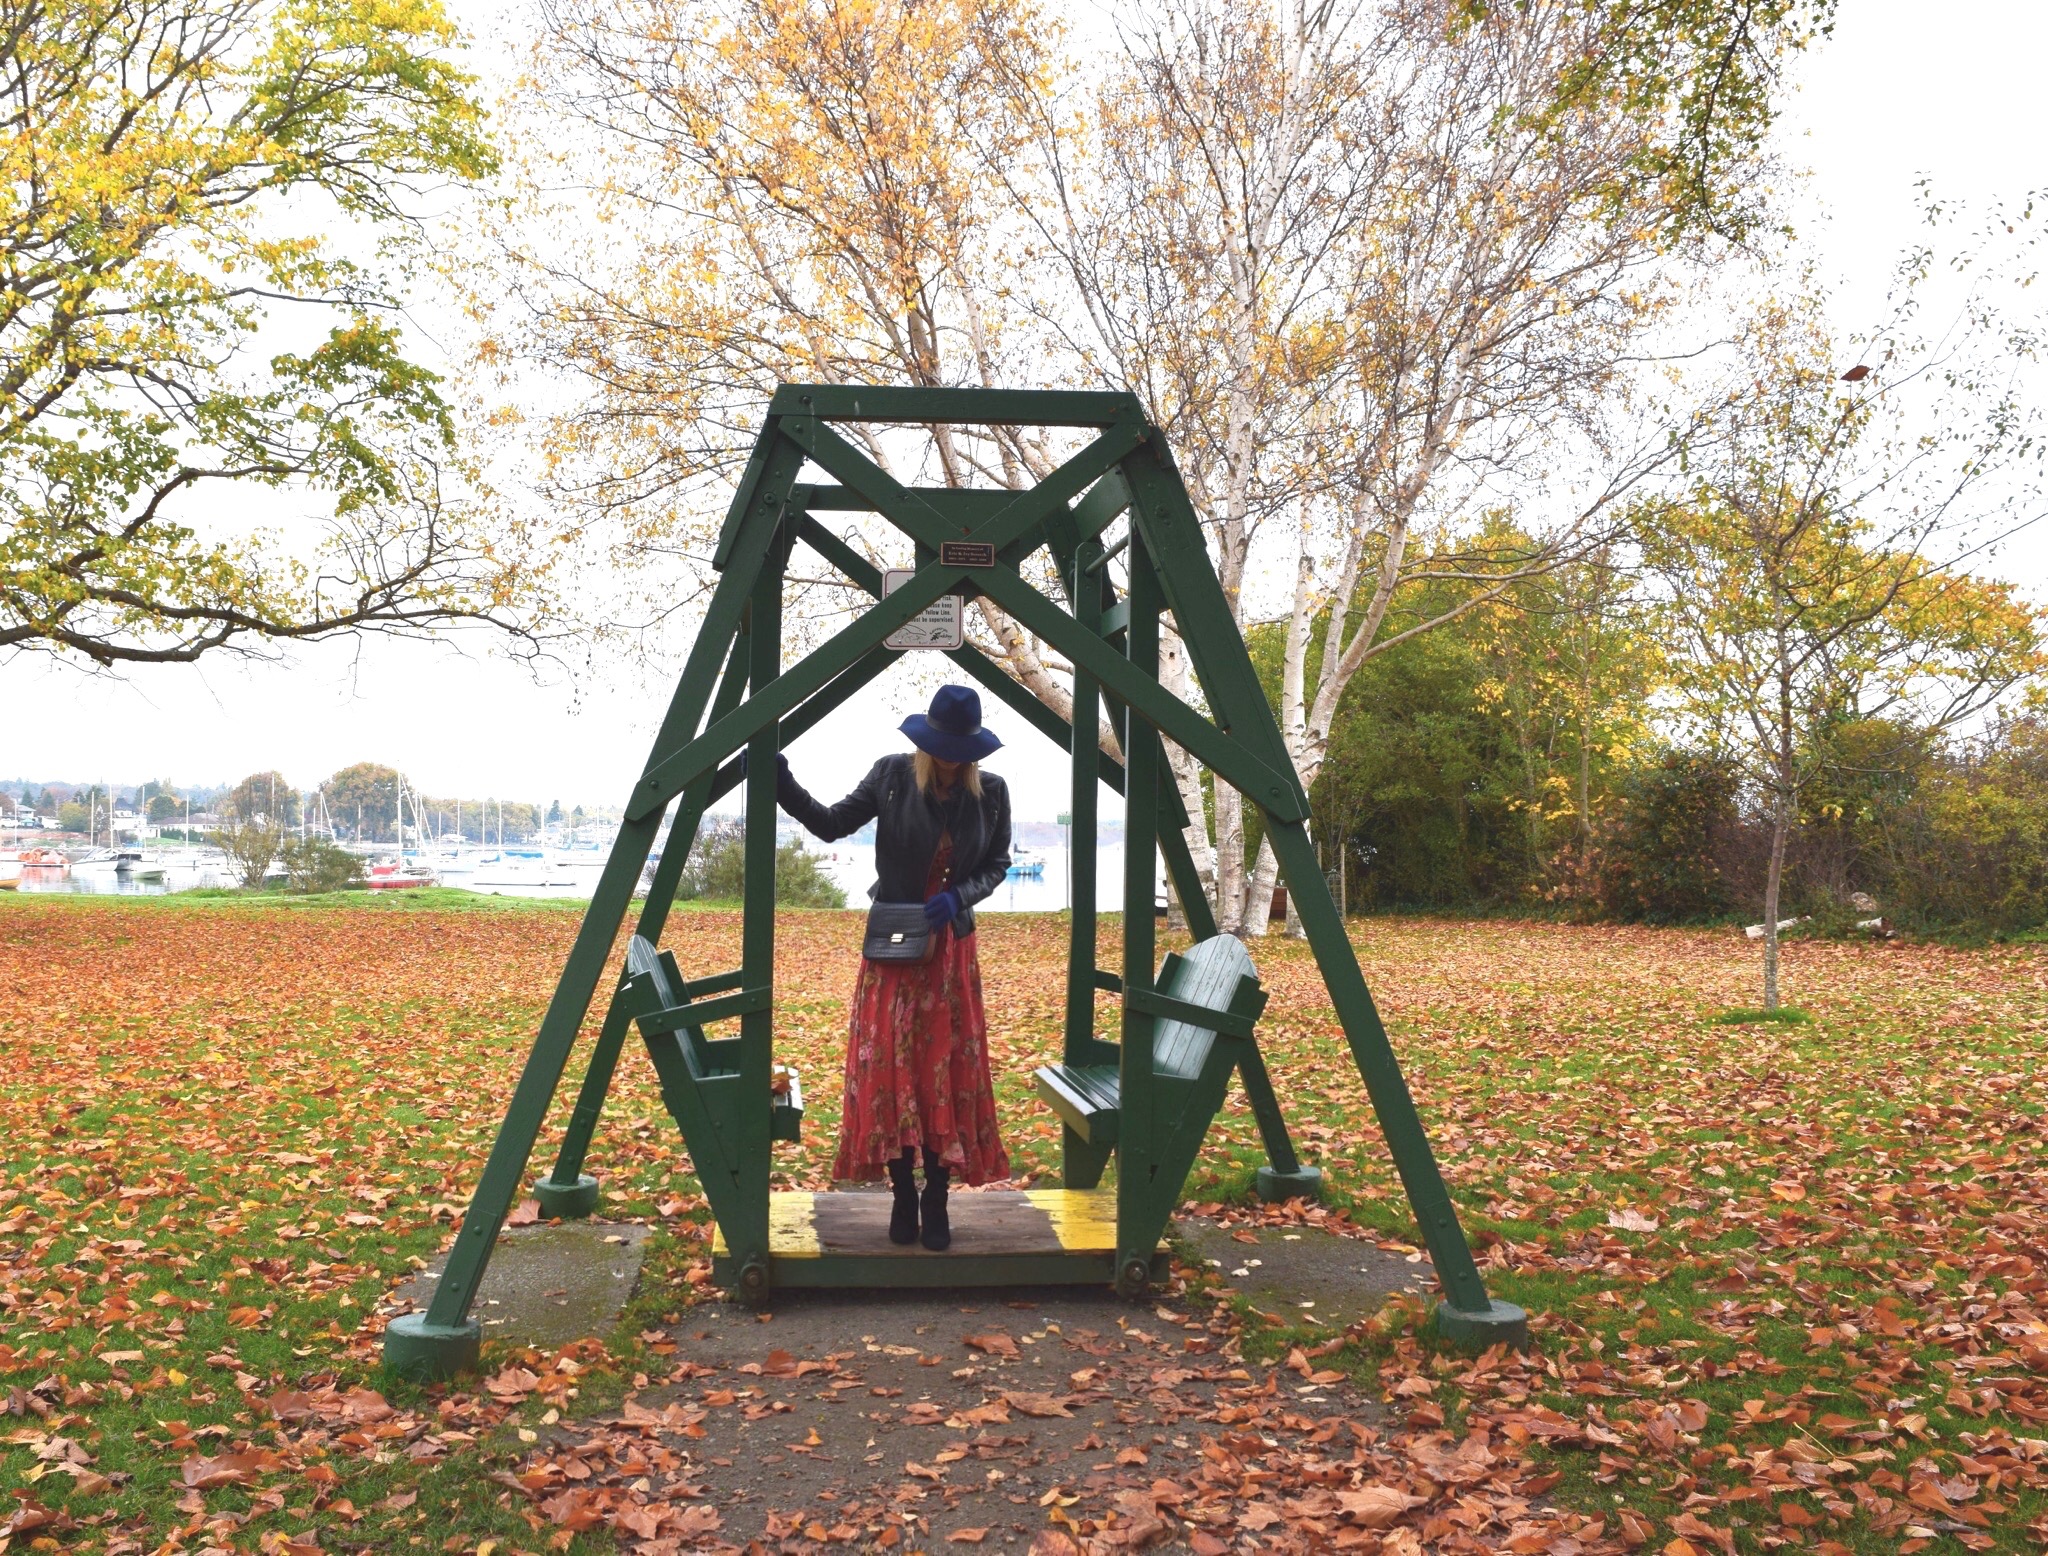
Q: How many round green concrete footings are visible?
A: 4